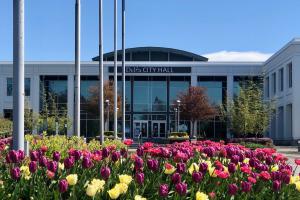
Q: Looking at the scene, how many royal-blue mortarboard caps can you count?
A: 0